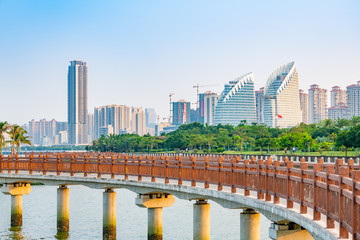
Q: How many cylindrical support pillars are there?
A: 6